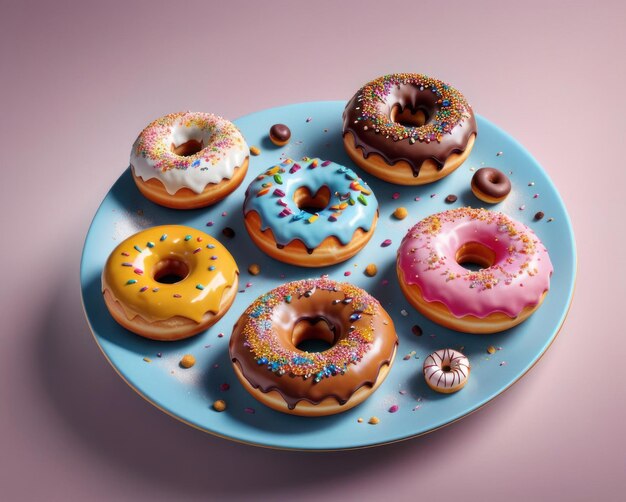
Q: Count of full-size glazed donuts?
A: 6